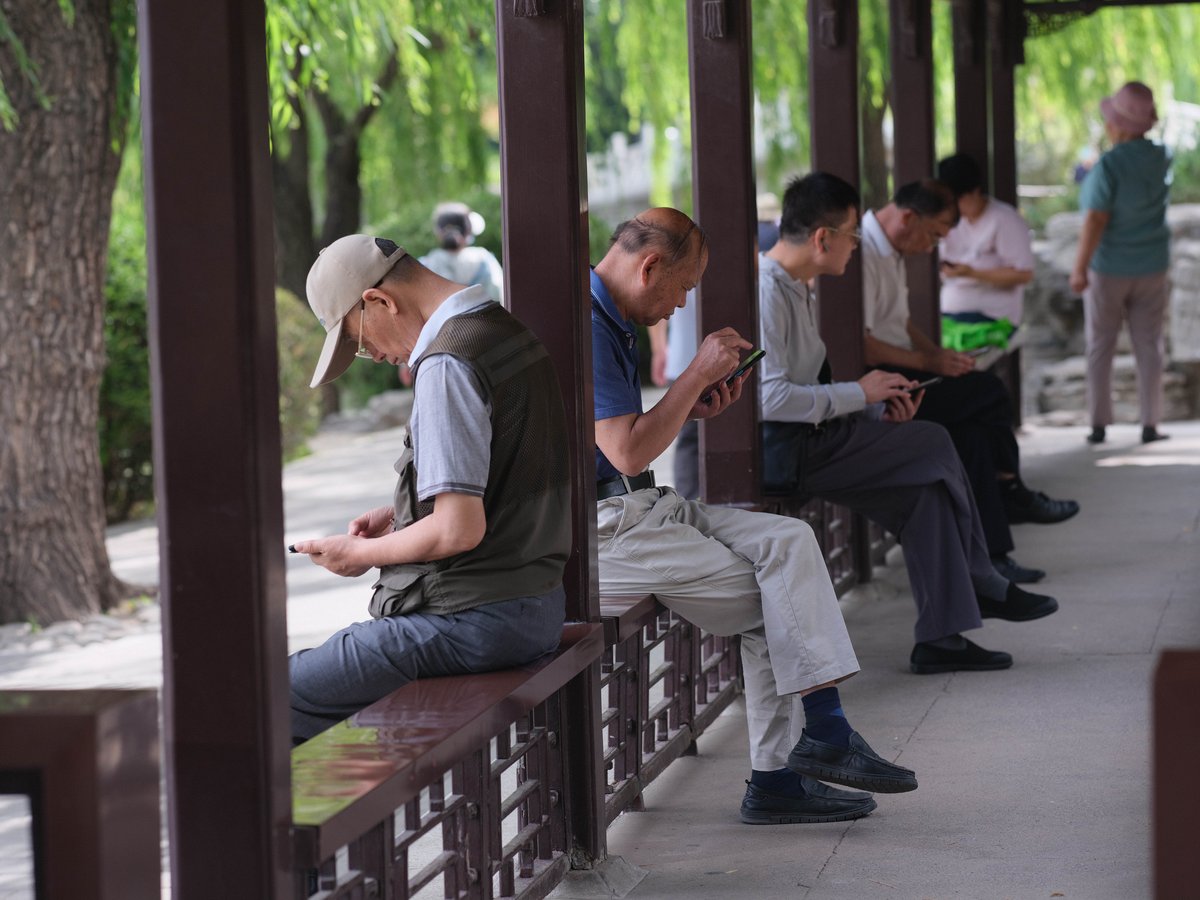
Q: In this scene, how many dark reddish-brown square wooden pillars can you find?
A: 7